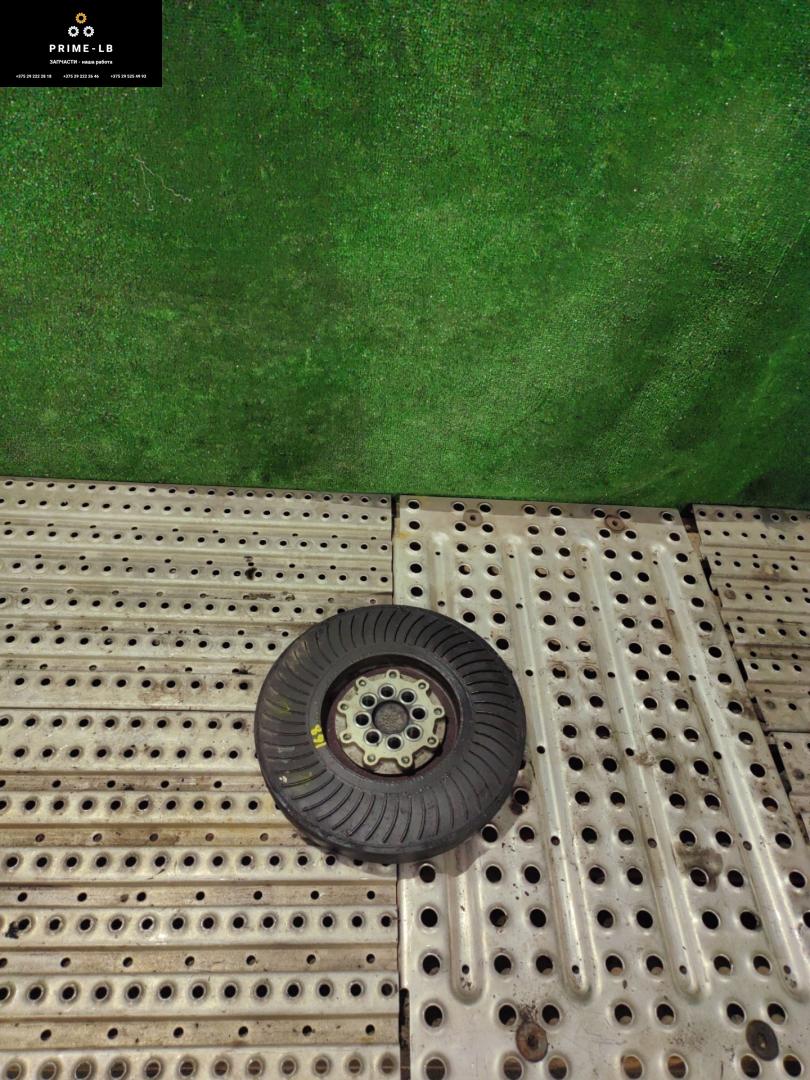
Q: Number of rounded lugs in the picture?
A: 9